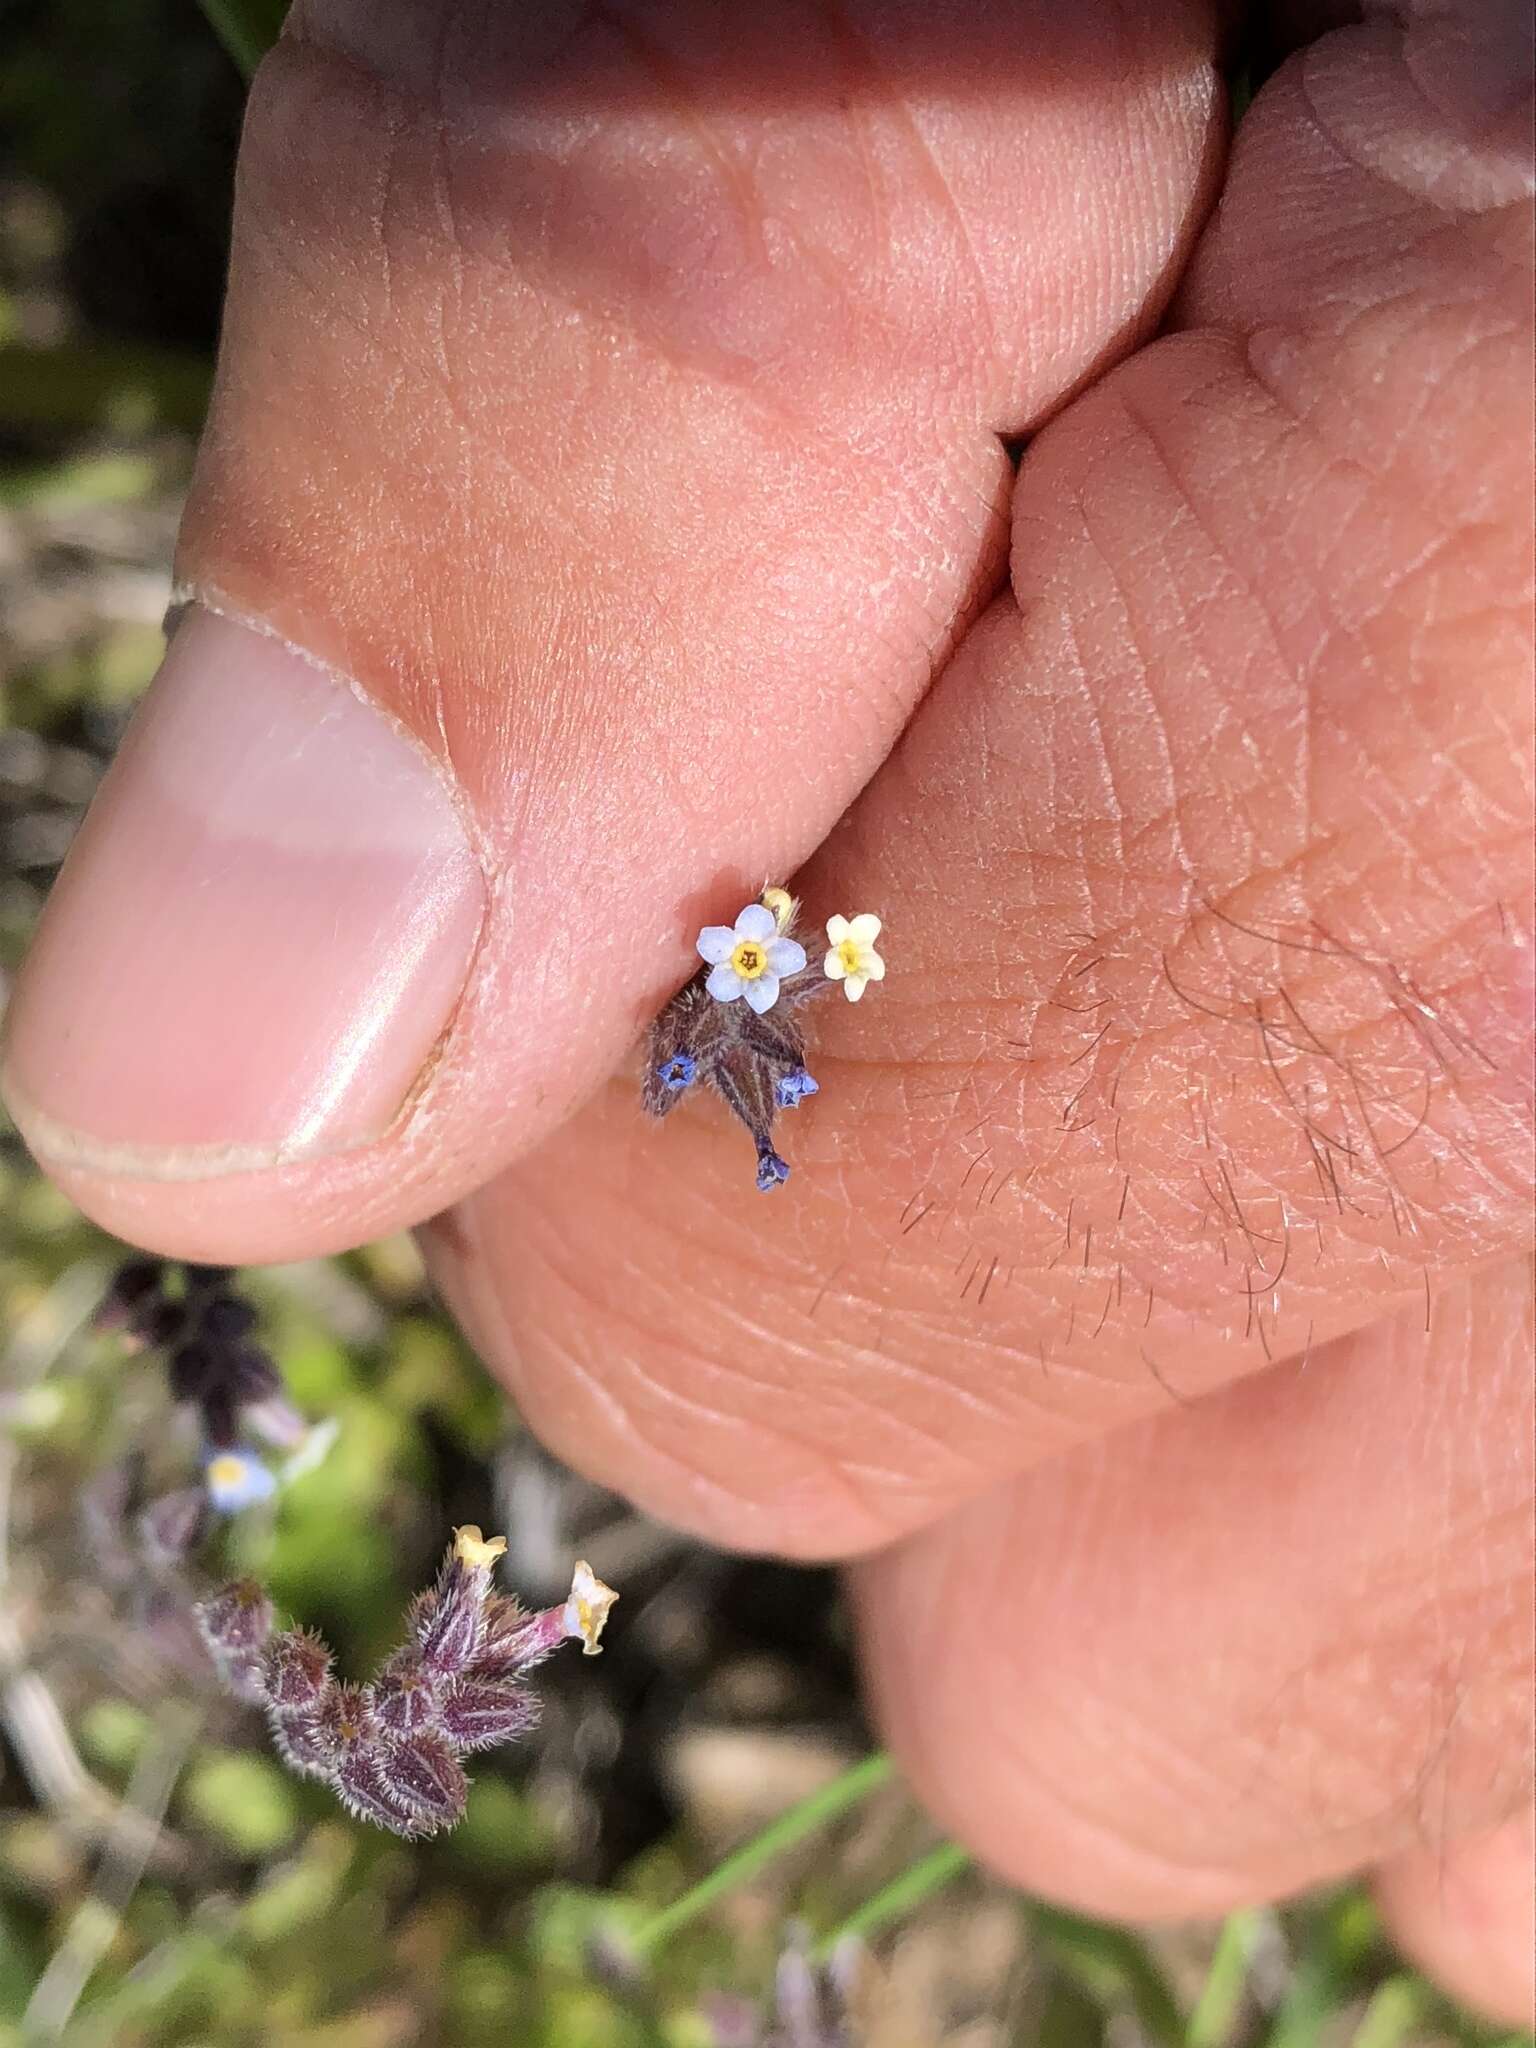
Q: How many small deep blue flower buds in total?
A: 3